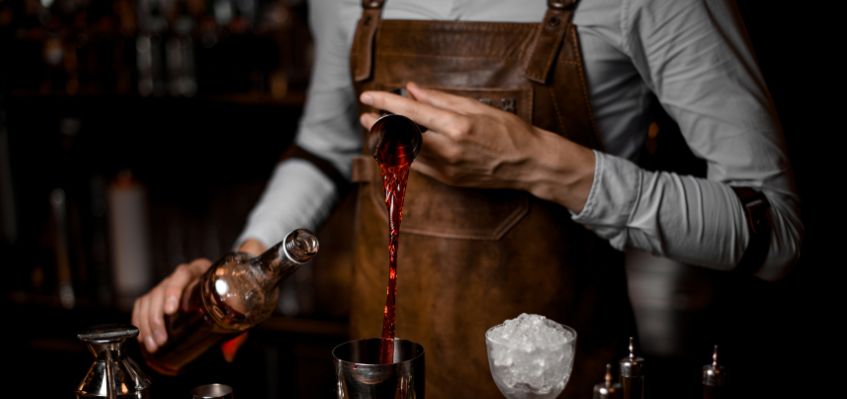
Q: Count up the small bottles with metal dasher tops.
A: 3